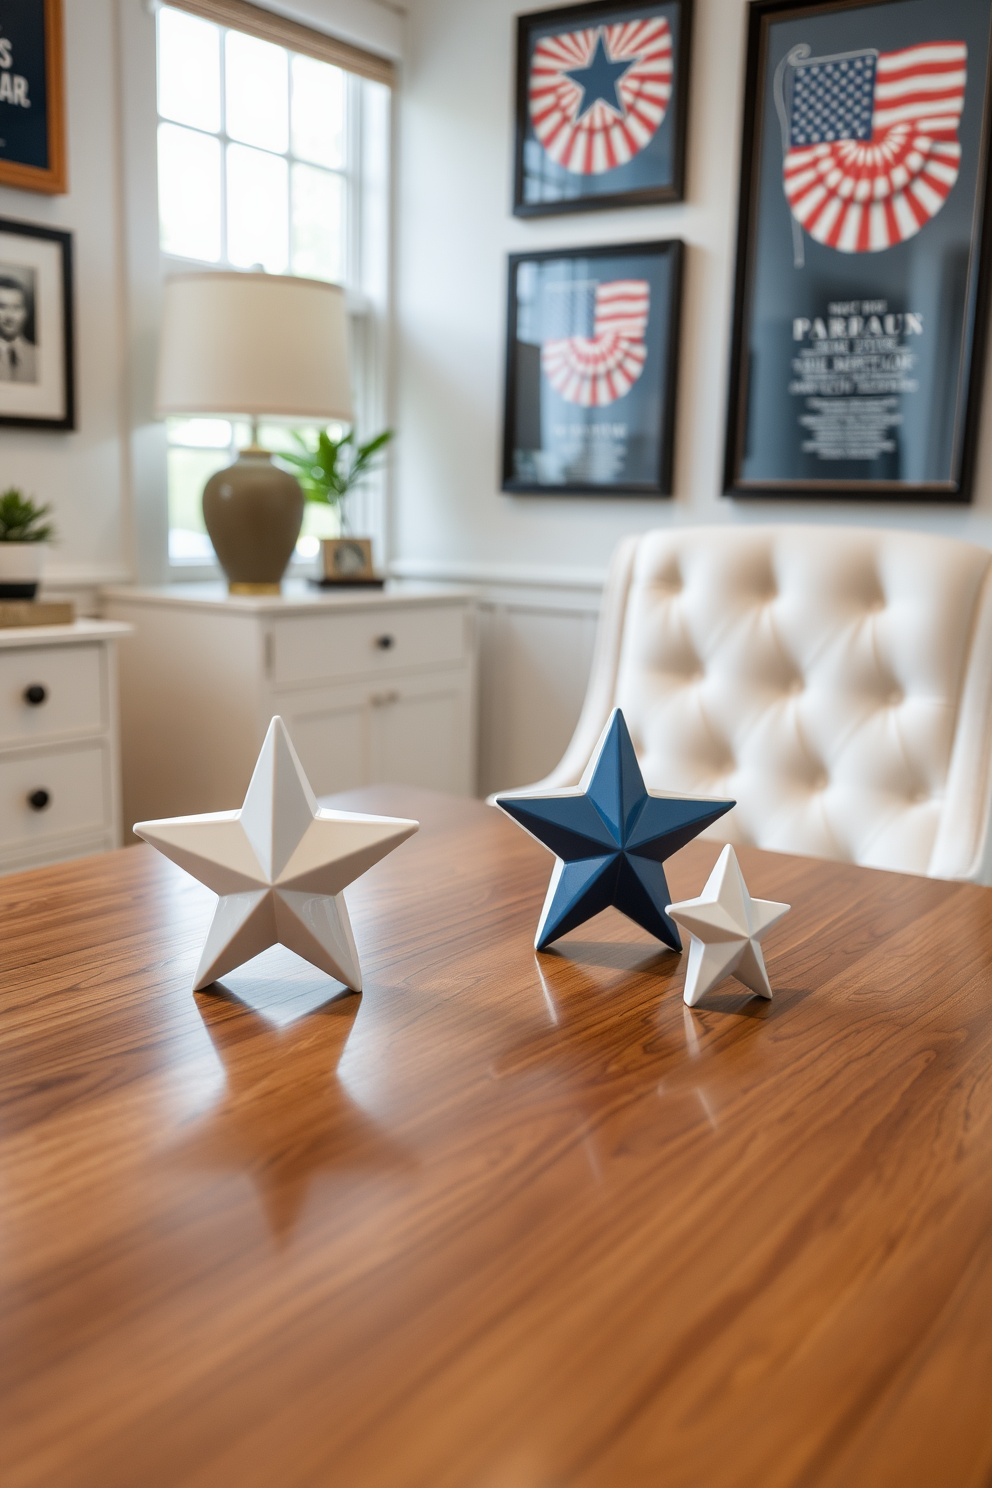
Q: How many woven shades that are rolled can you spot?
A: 1